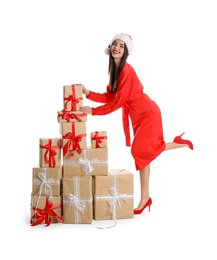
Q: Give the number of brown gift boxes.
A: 10